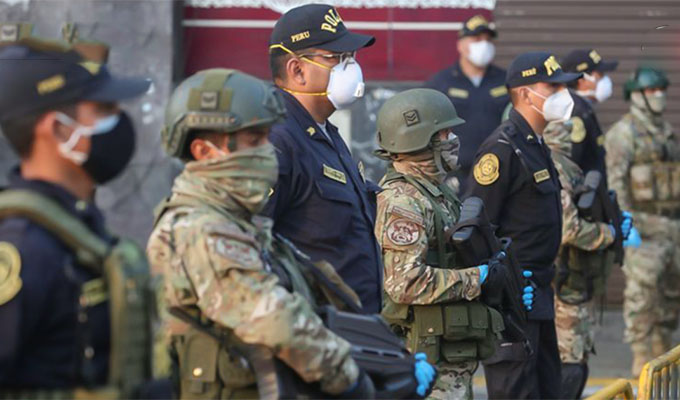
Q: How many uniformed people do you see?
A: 9